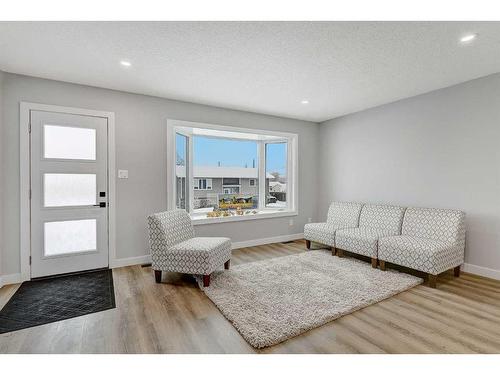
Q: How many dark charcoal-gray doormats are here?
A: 1